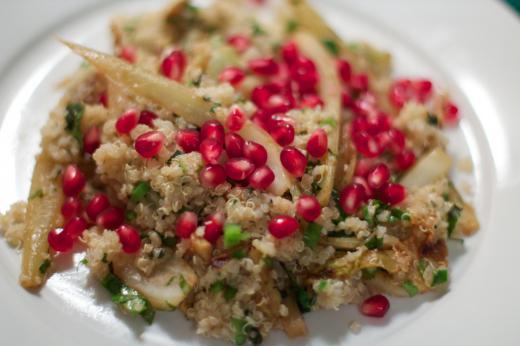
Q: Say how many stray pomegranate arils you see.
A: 1